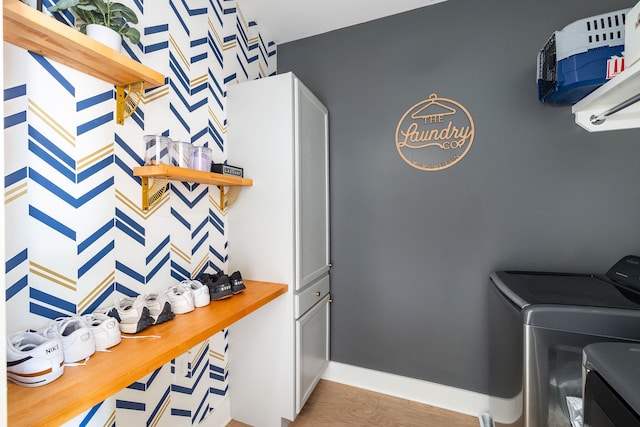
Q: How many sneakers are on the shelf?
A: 9